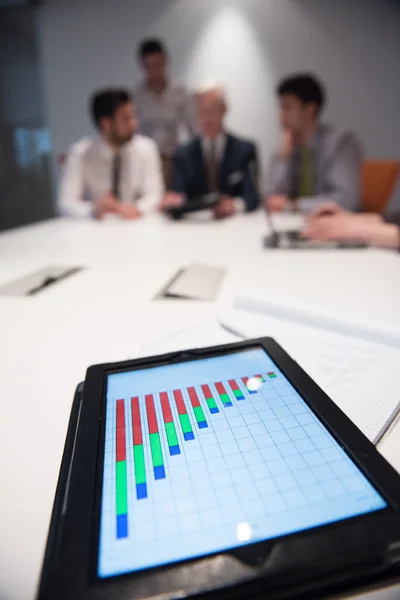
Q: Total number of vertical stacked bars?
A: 12